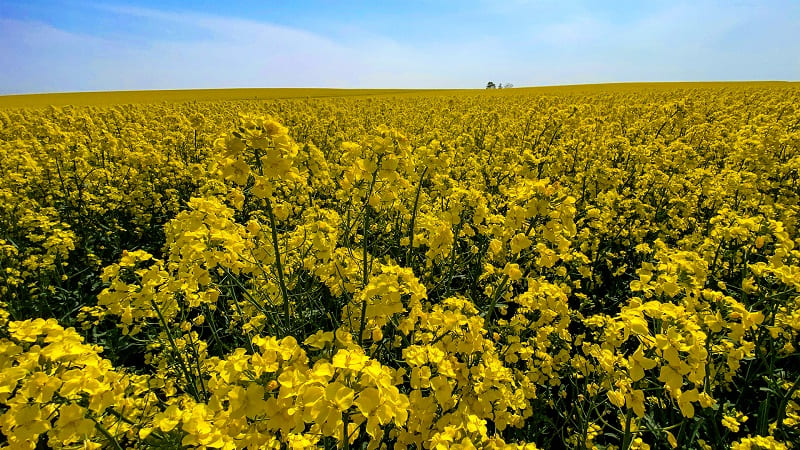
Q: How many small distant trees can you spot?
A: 3